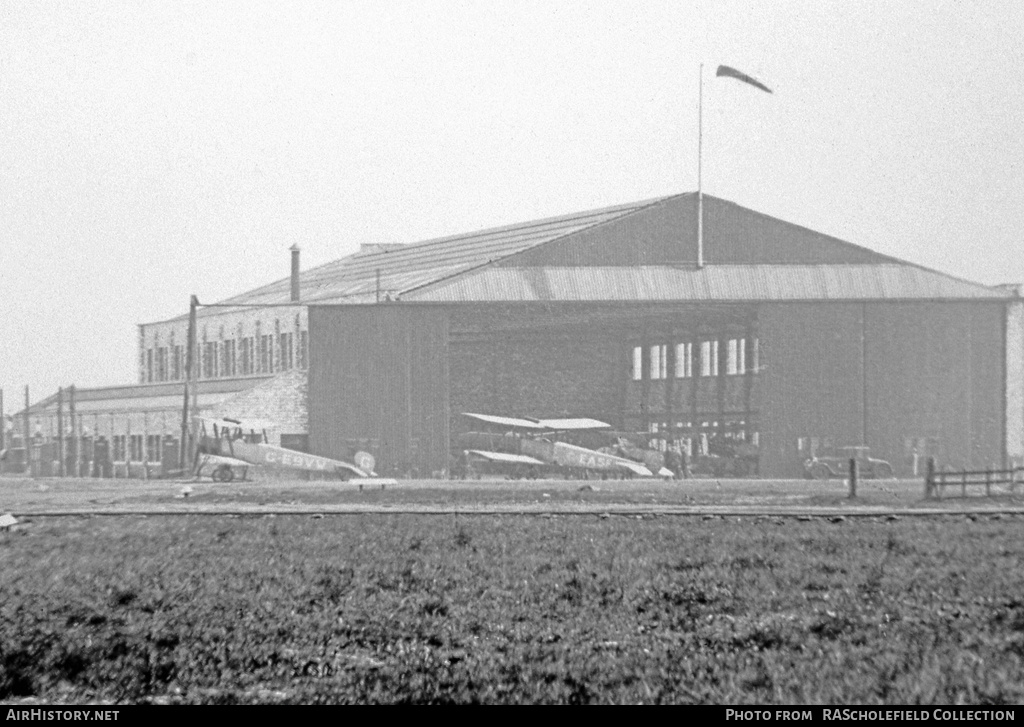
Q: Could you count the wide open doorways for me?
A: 1